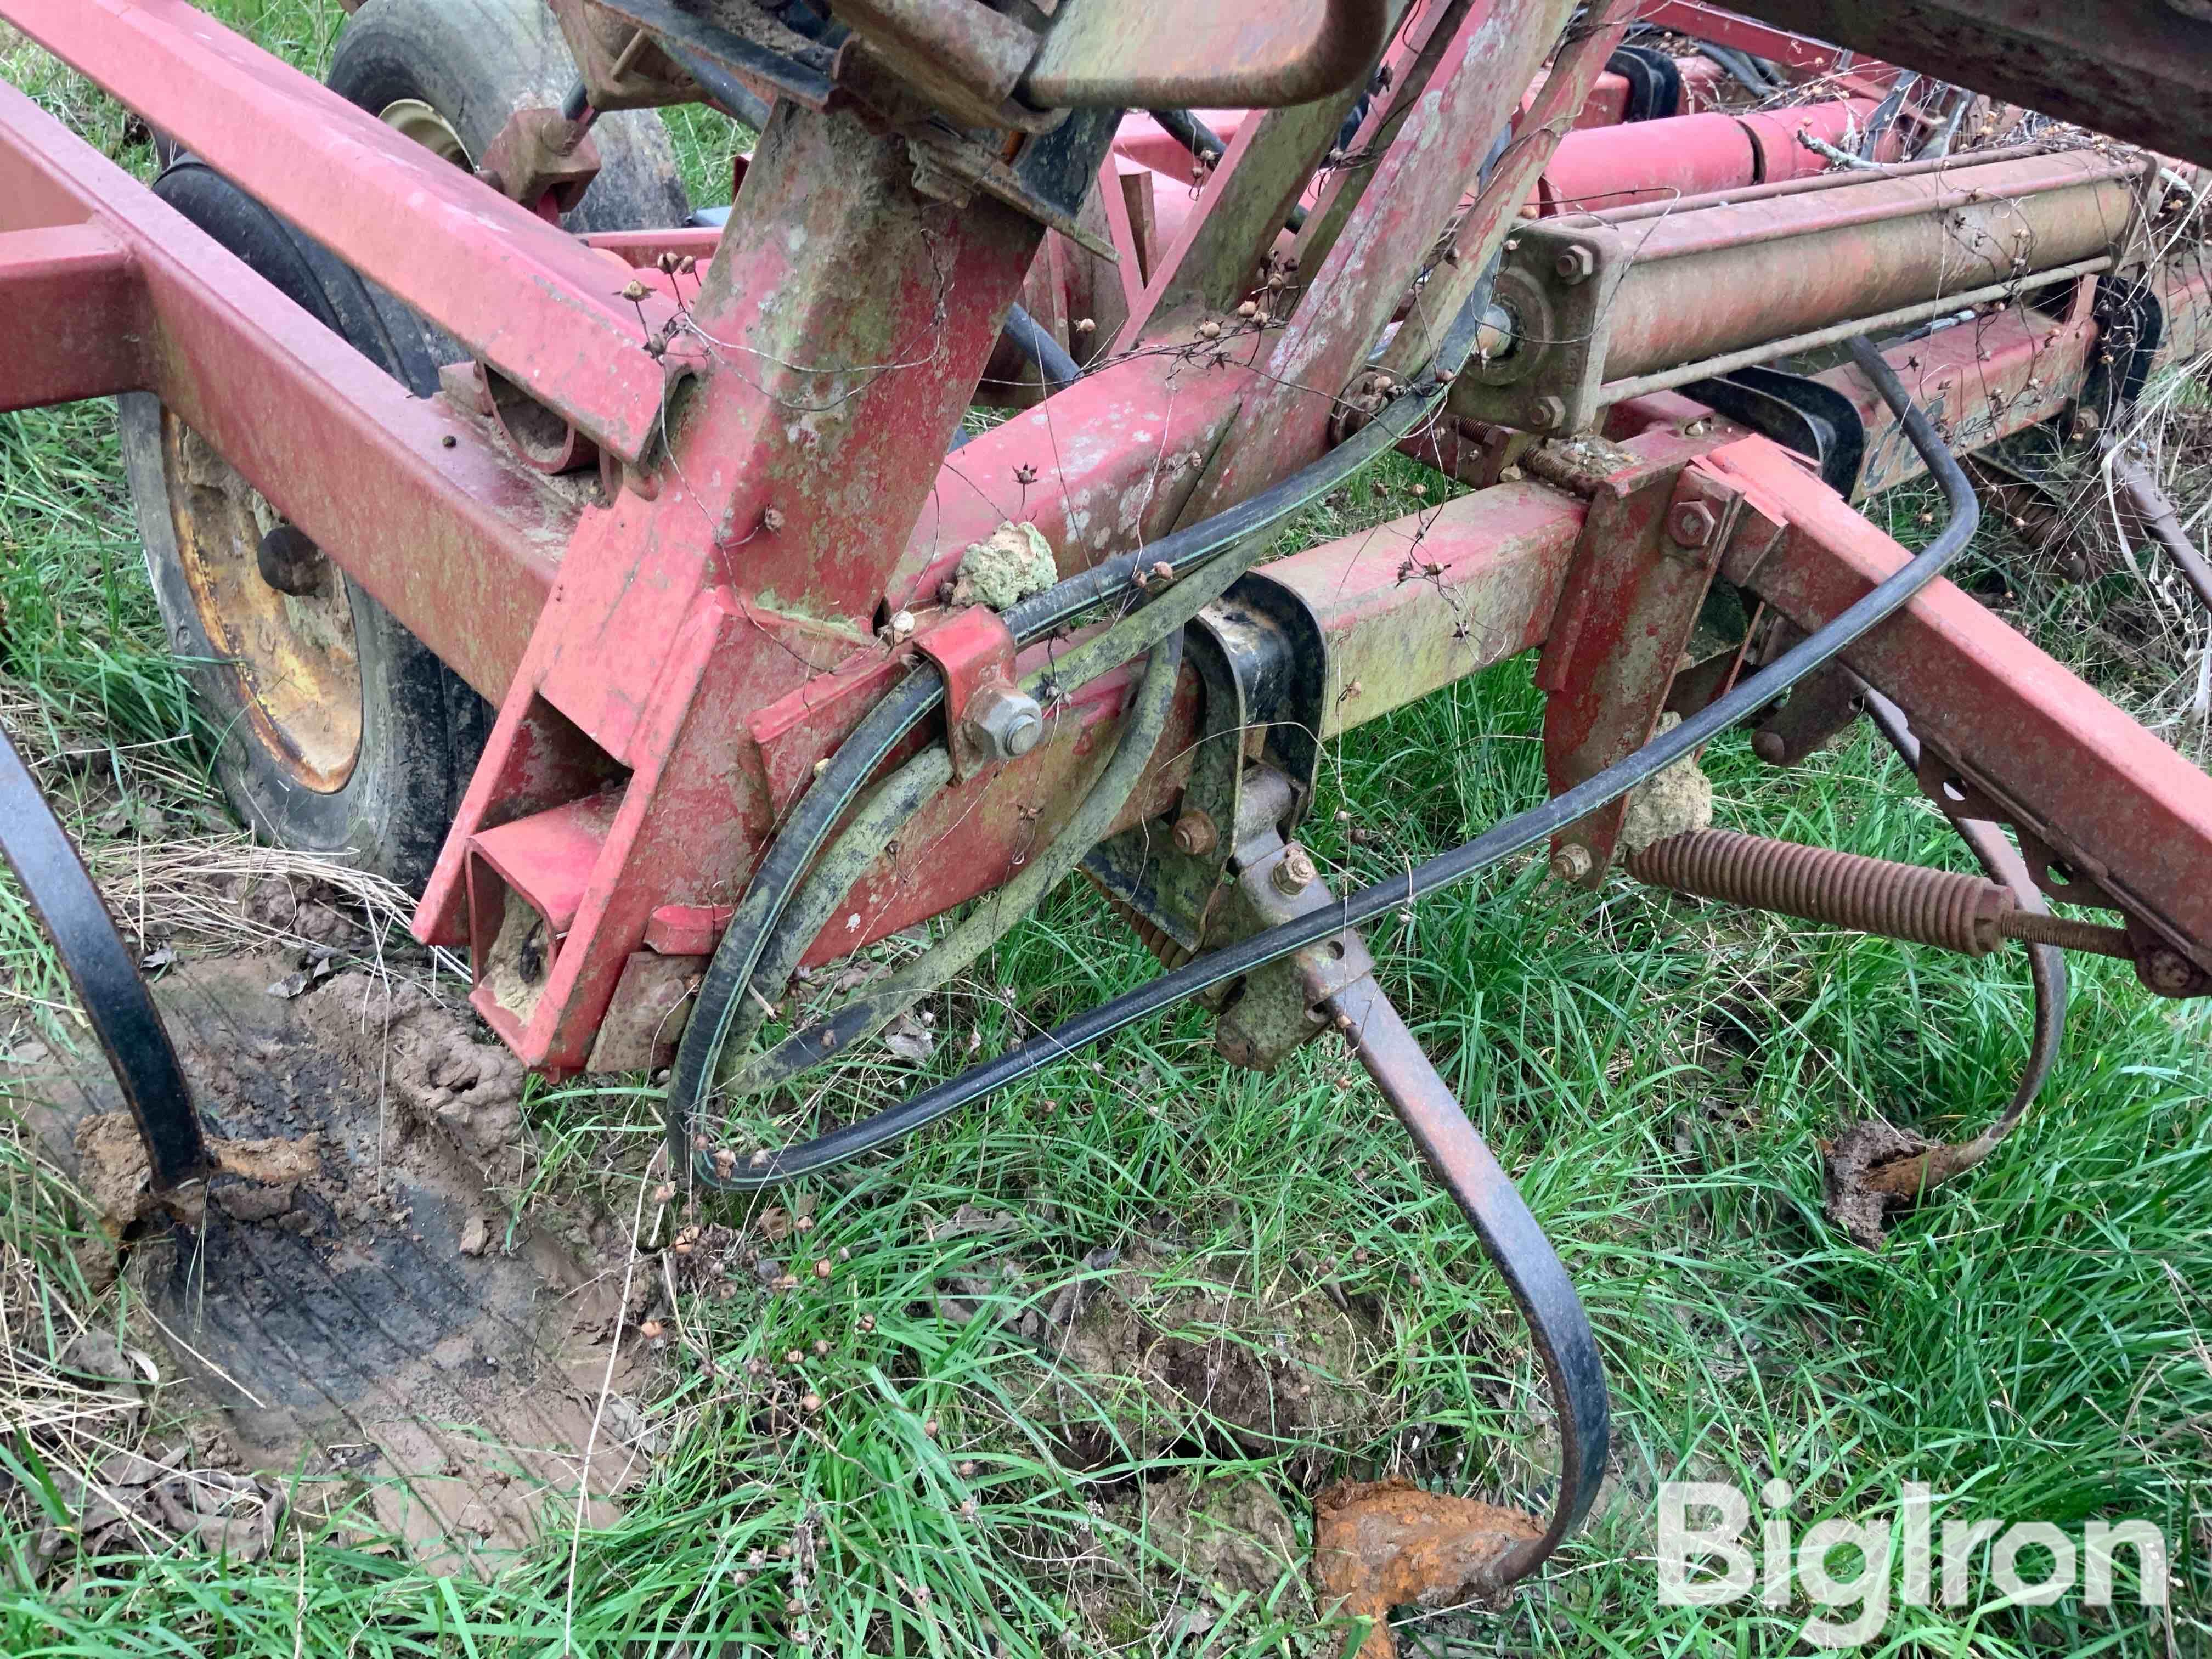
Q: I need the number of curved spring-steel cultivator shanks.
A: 3